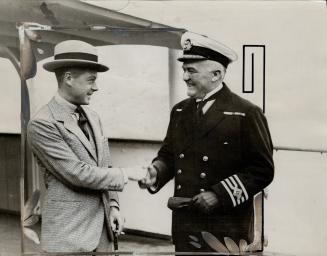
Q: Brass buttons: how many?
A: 6